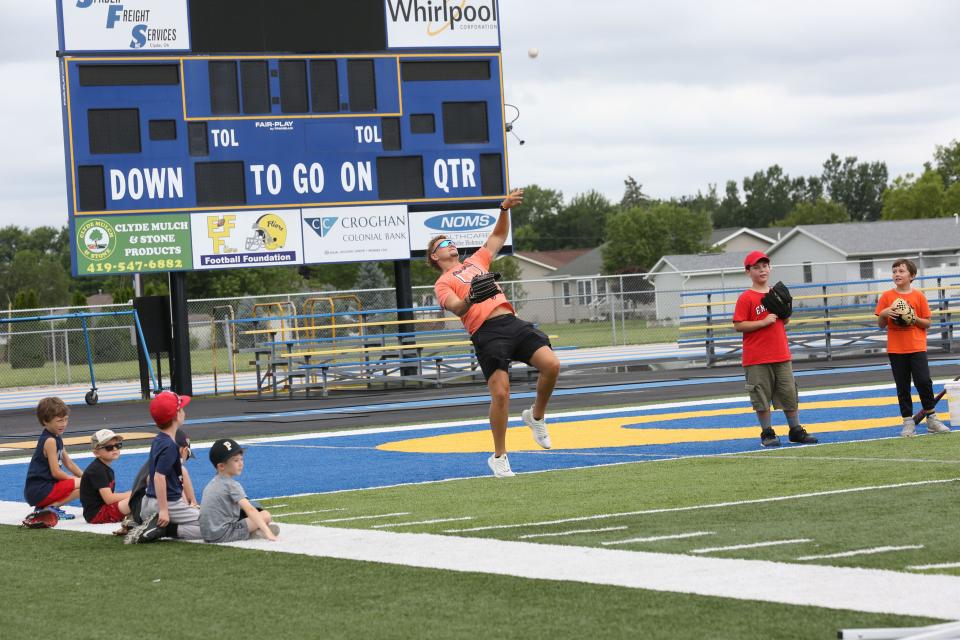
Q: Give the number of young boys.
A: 7